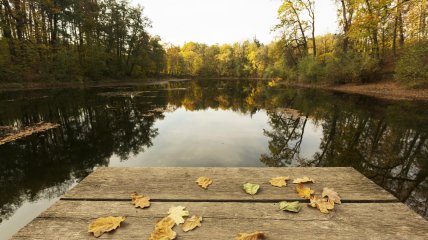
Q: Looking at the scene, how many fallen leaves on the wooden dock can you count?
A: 14